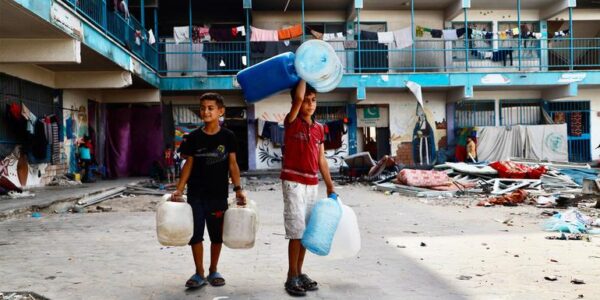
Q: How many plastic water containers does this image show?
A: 6